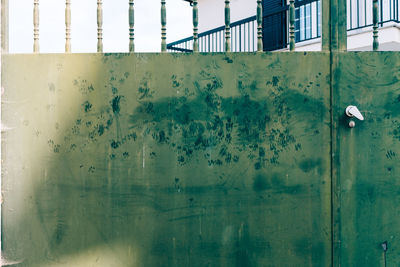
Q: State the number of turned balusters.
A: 10